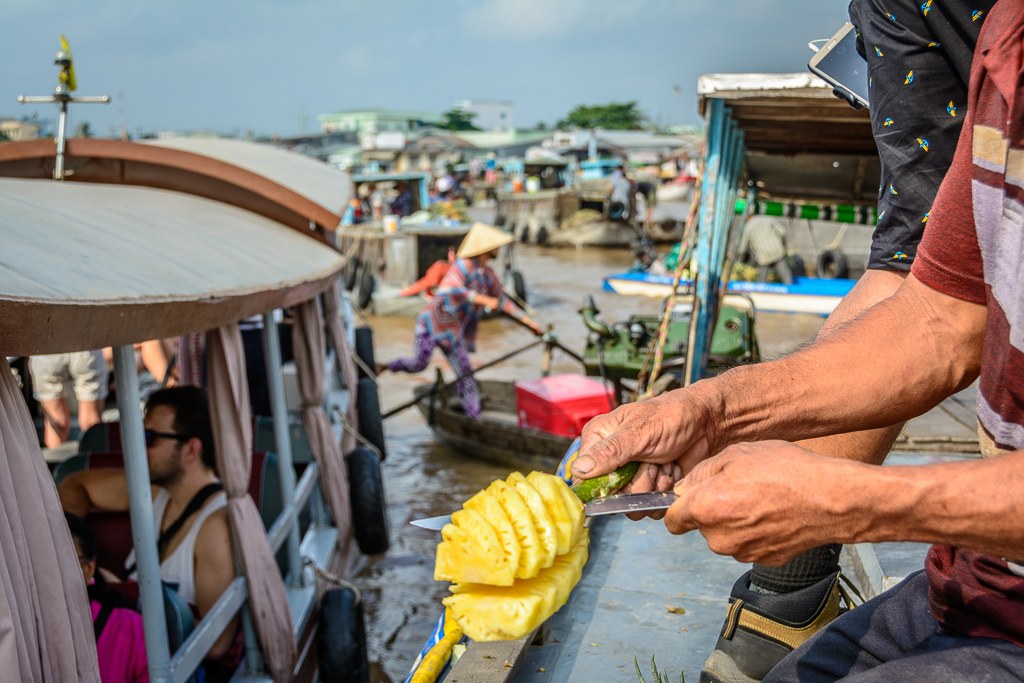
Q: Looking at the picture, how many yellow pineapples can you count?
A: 1